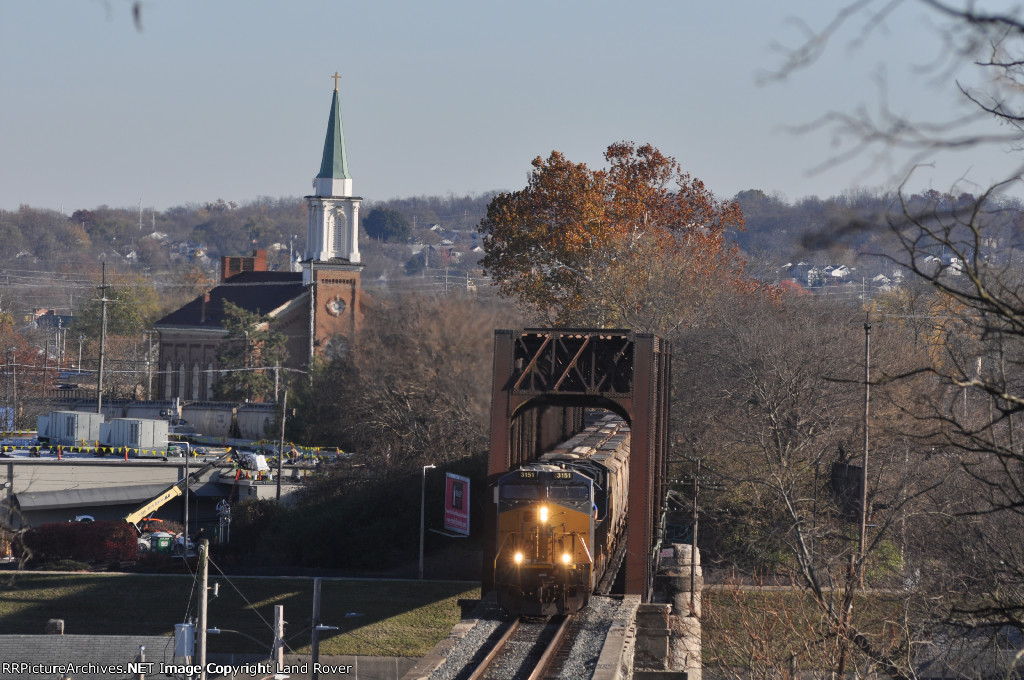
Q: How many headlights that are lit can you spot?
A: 3